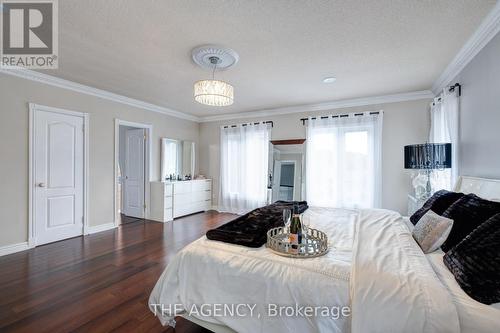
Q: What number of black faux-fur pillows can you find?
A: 3